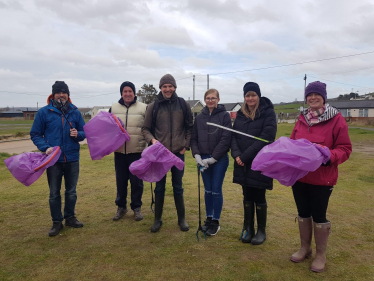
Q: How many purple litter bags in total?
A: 4